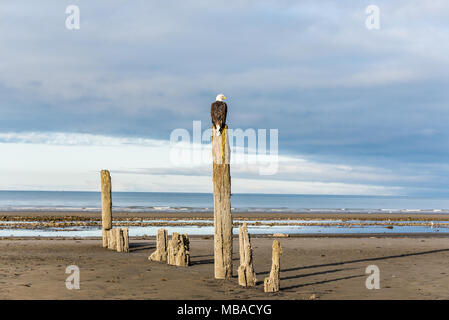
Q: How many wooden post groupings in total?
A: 3